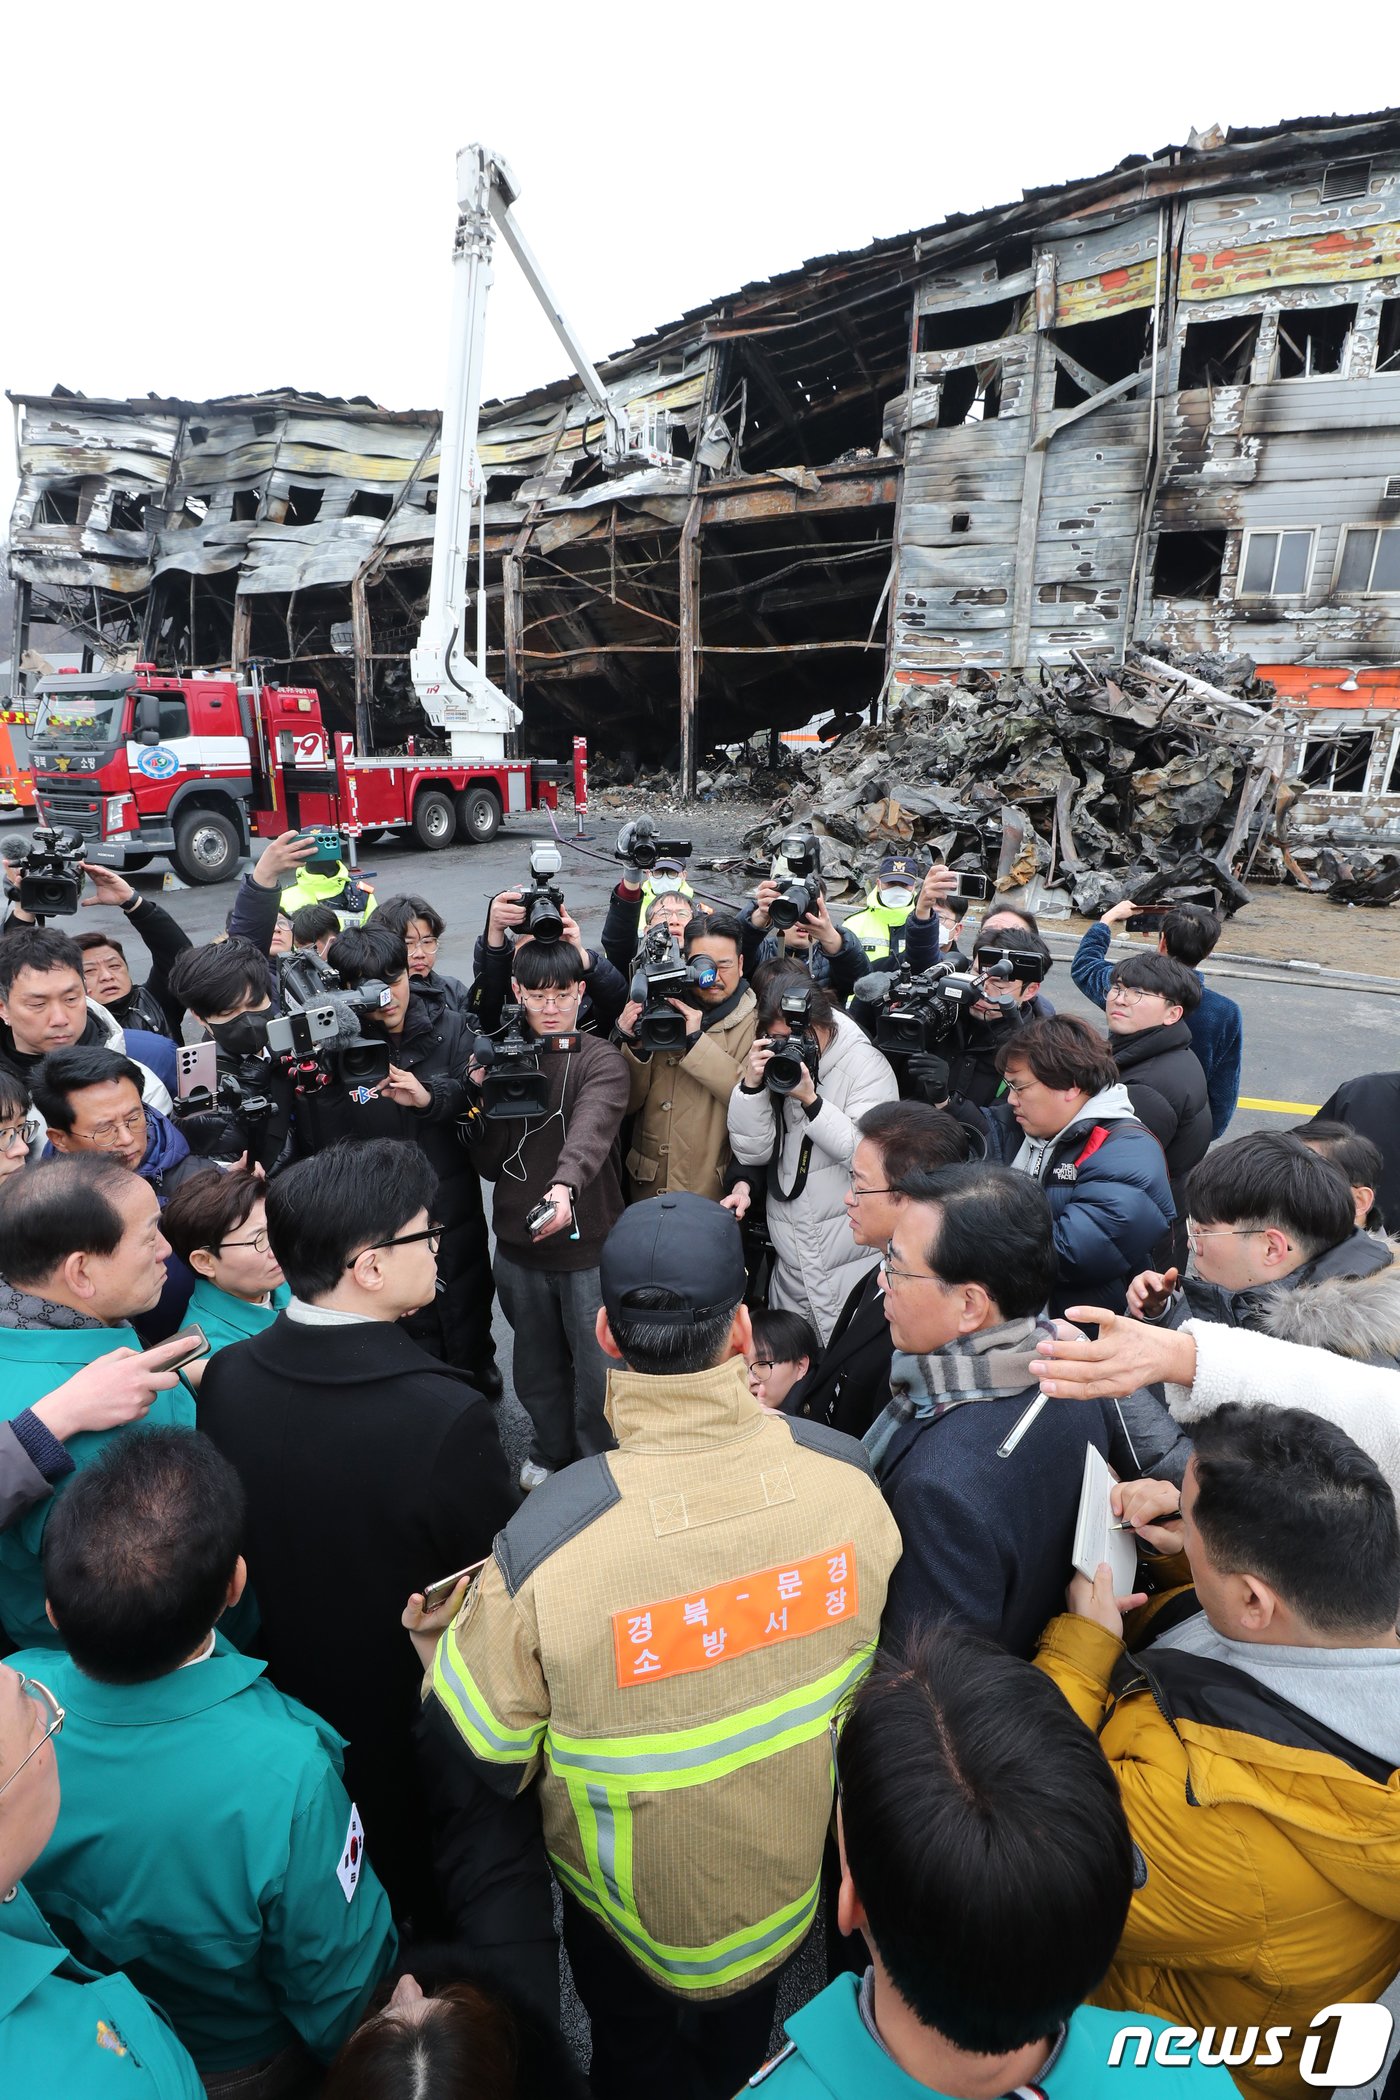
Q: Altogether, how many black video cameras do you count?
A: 6